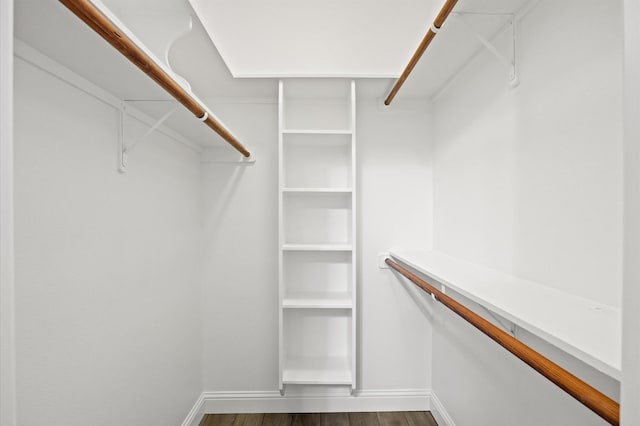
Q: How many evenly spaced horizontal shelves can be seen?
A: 5